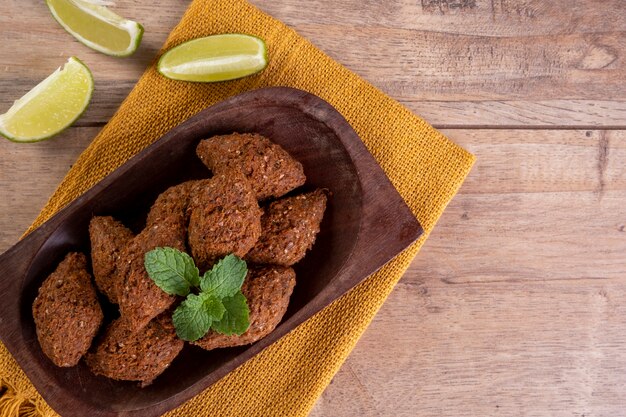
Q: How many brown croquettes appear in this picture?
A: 9